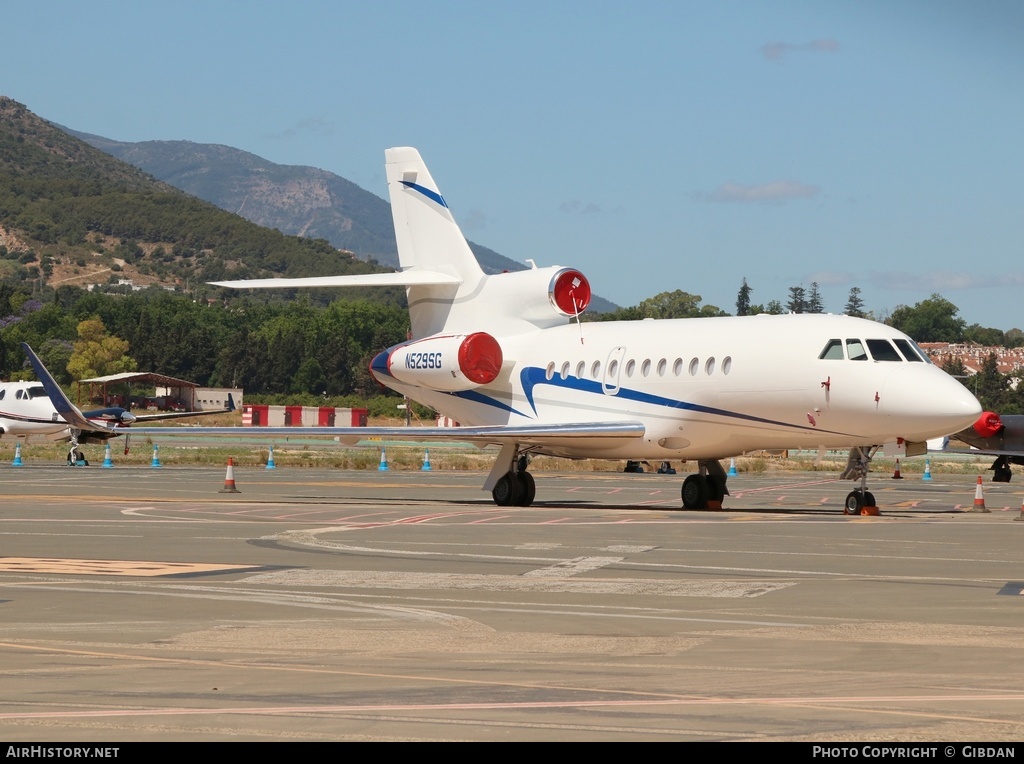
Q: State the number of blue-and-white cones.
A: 8